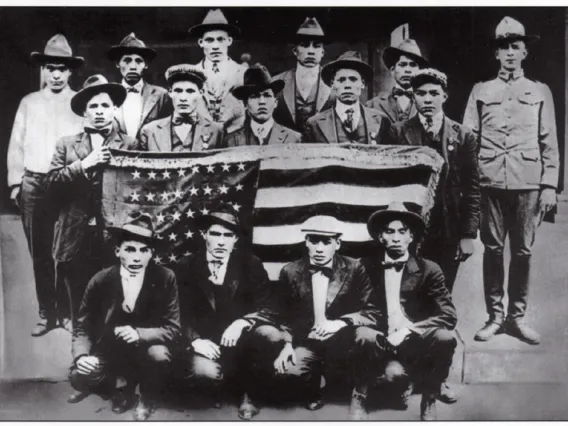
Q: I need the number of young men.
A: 15